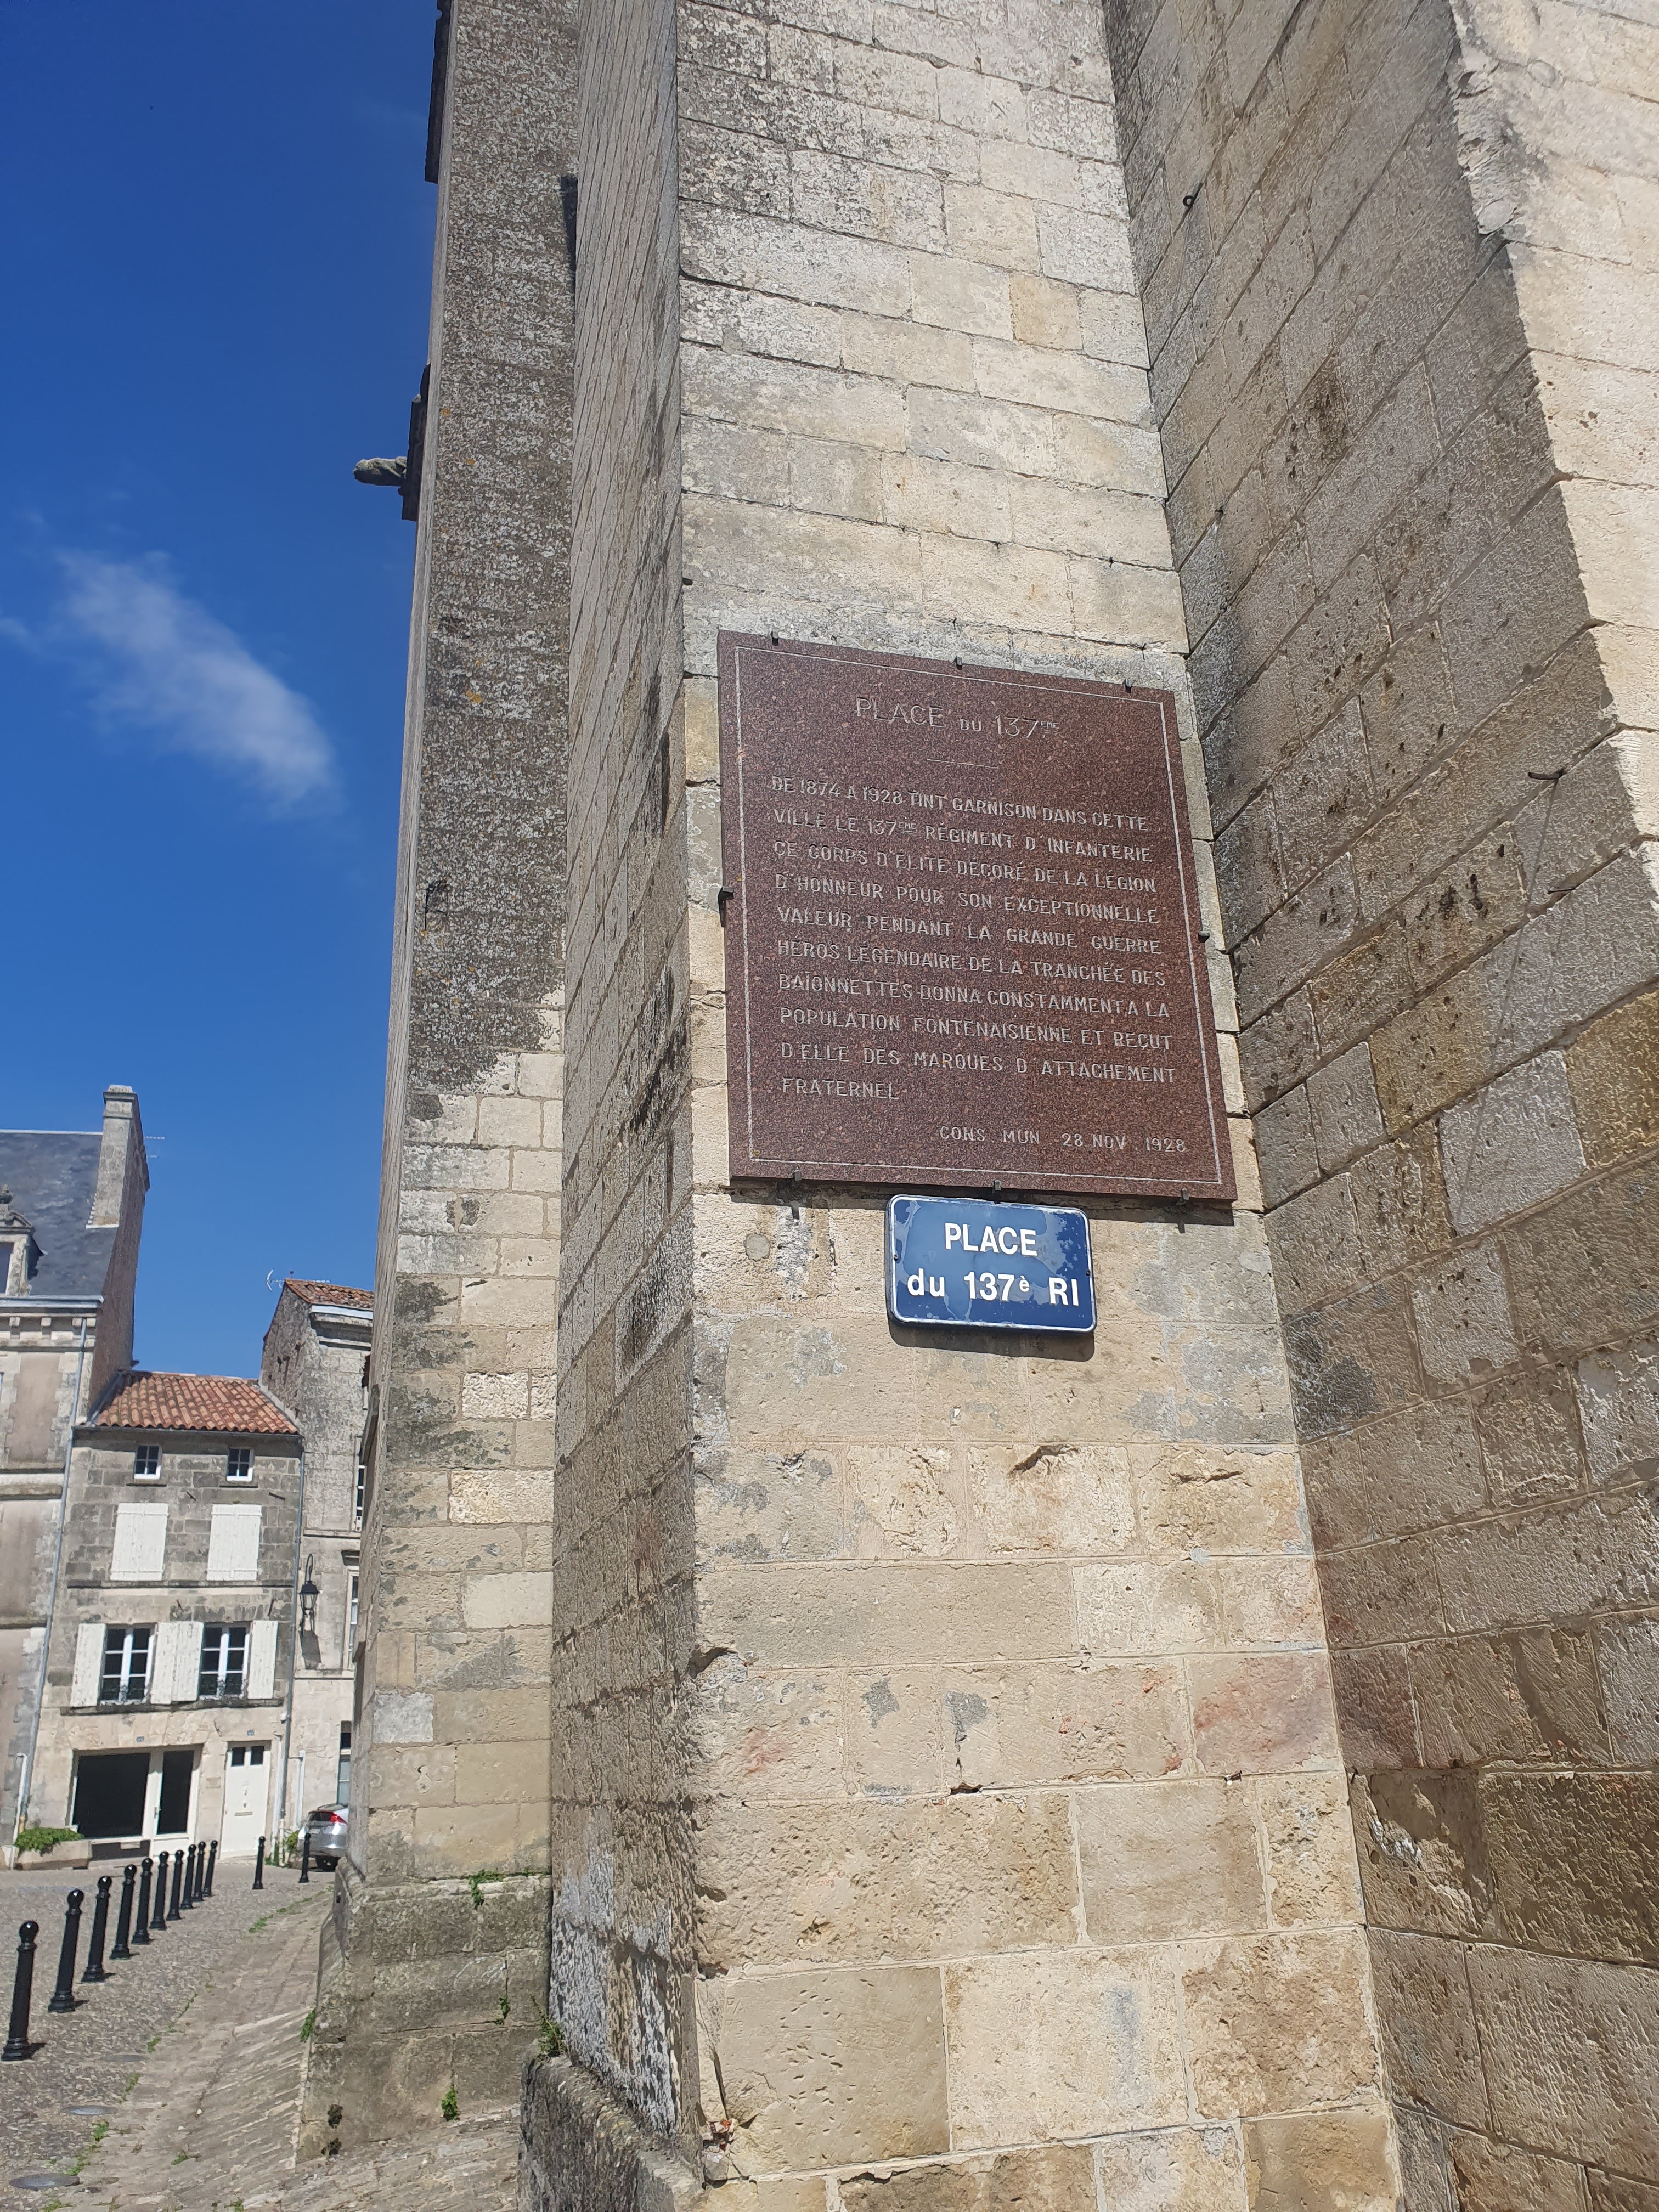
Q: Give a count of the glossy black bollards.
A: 12